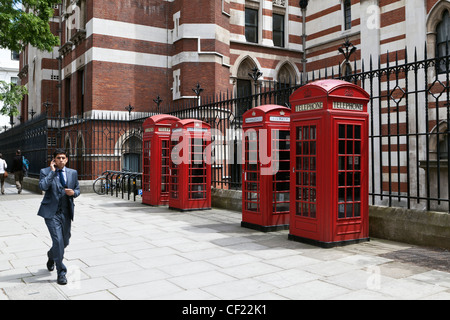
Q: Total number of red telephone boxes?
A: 4